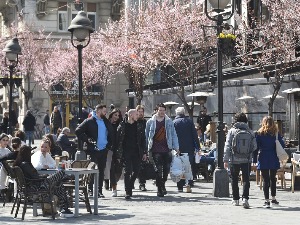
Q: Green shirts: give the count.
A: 0